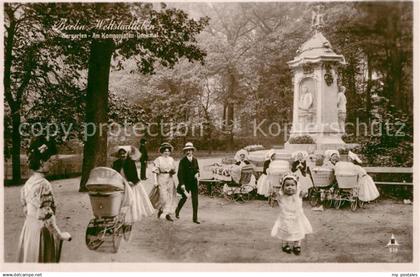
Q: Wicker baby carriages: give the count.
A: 5